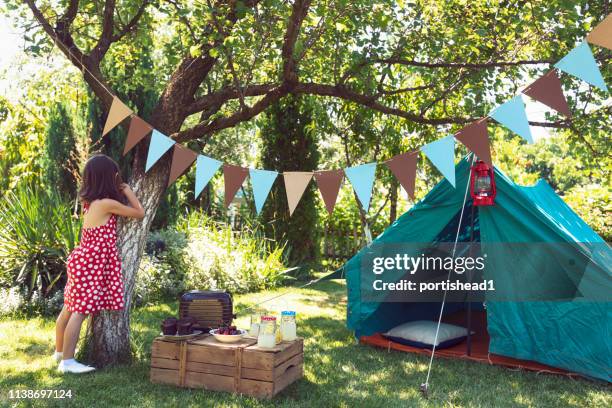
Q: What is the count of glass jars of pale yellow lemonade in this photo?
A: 3